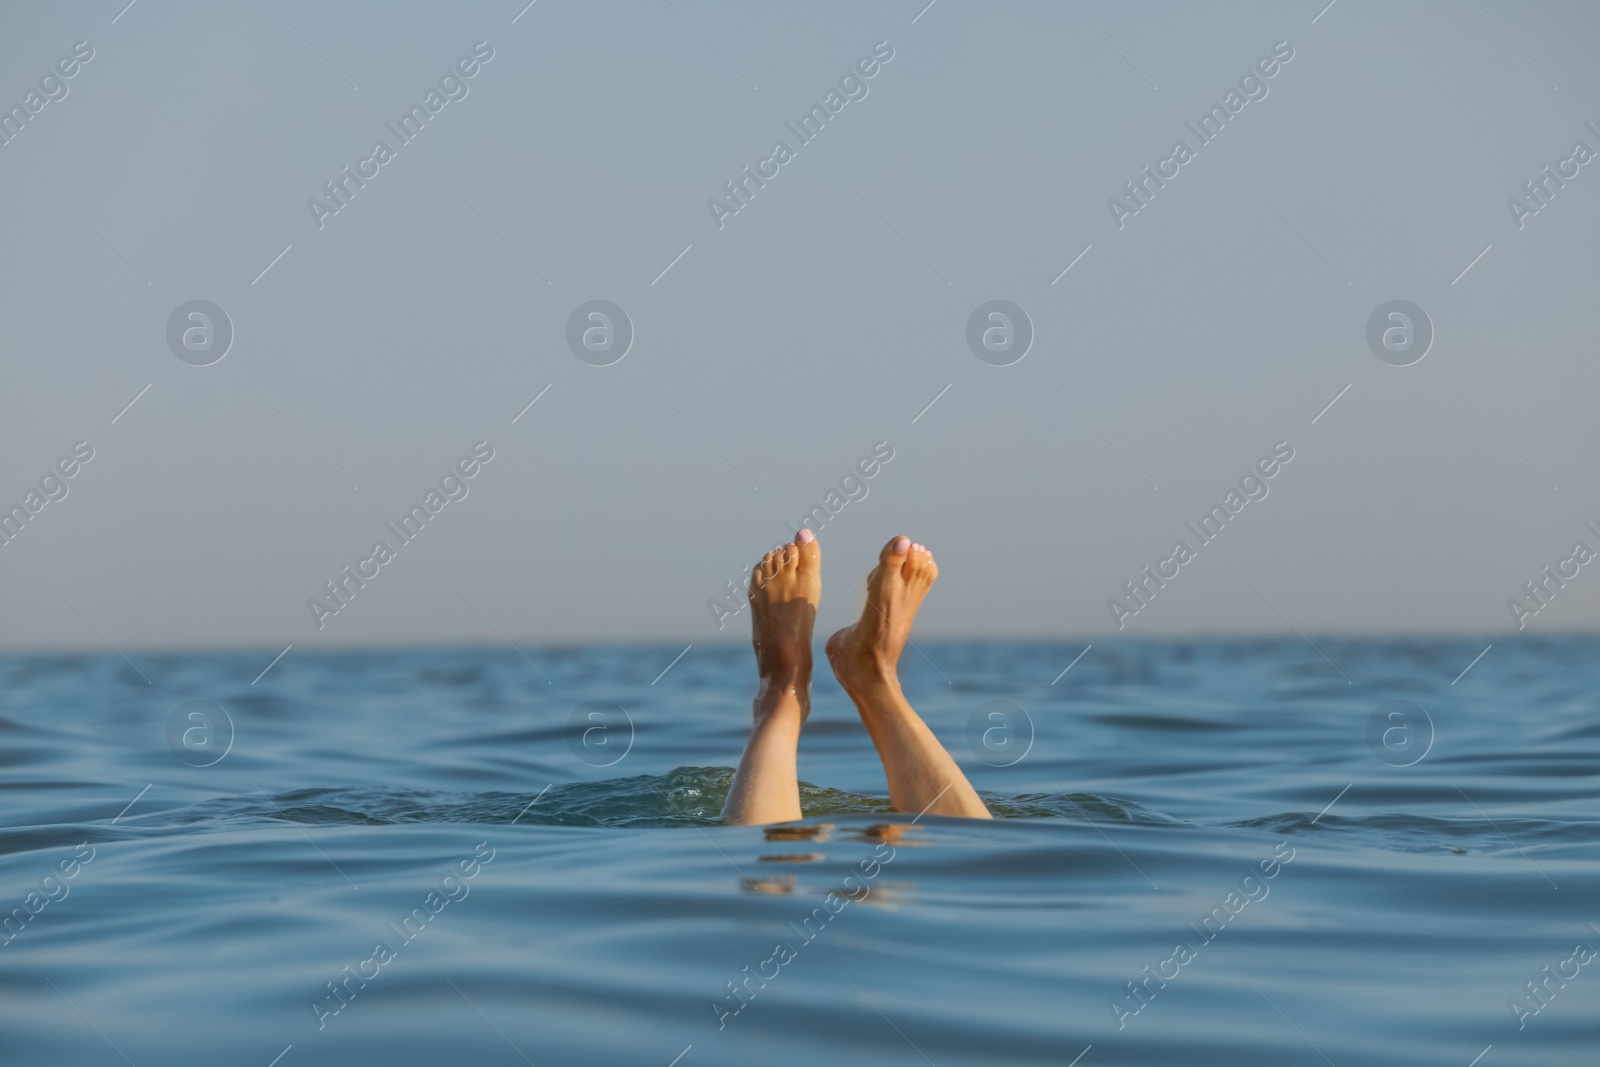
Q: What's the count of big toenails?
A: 2